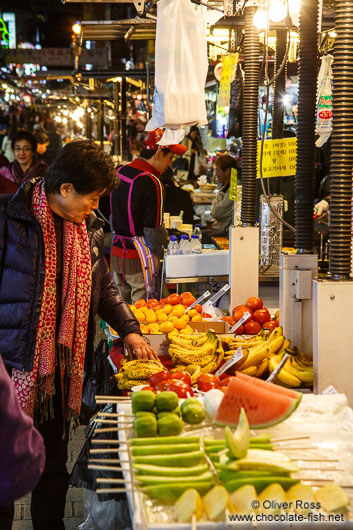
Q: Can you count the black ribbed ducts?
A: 4